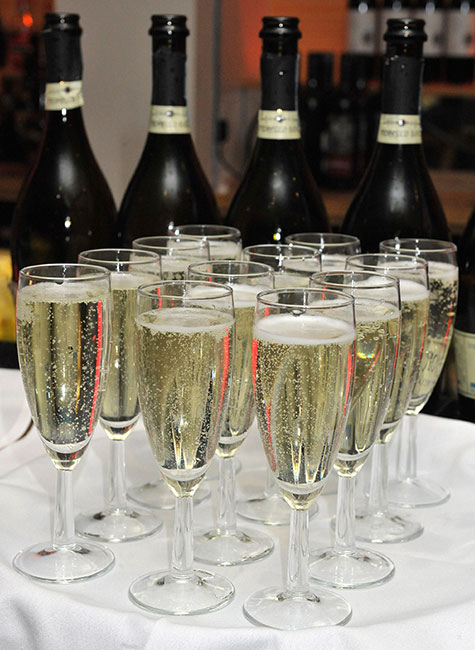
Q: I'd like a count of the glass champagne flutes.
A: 12